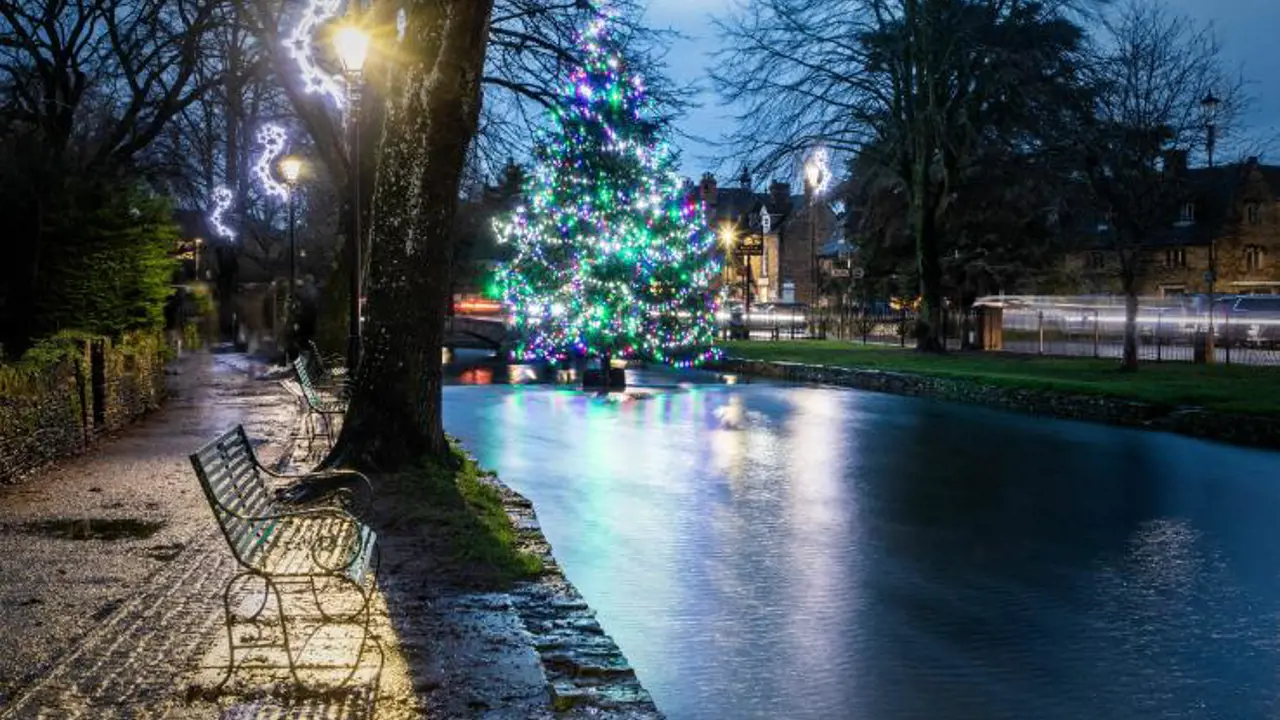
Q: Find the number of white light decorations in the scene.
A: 4